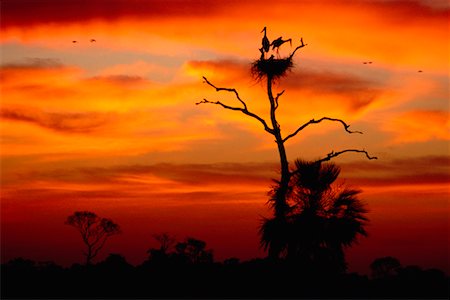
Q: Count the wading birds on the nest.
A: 2